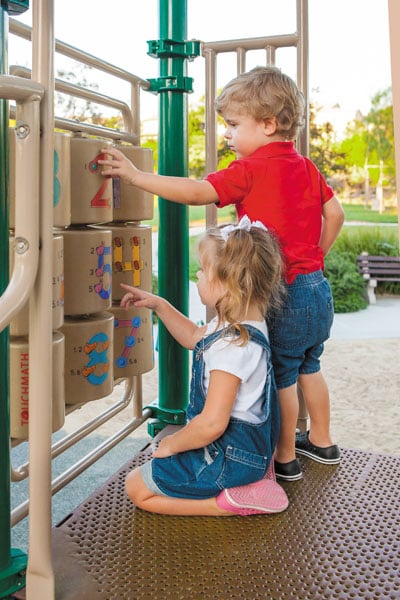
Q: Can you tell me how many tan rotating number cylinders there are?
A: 9